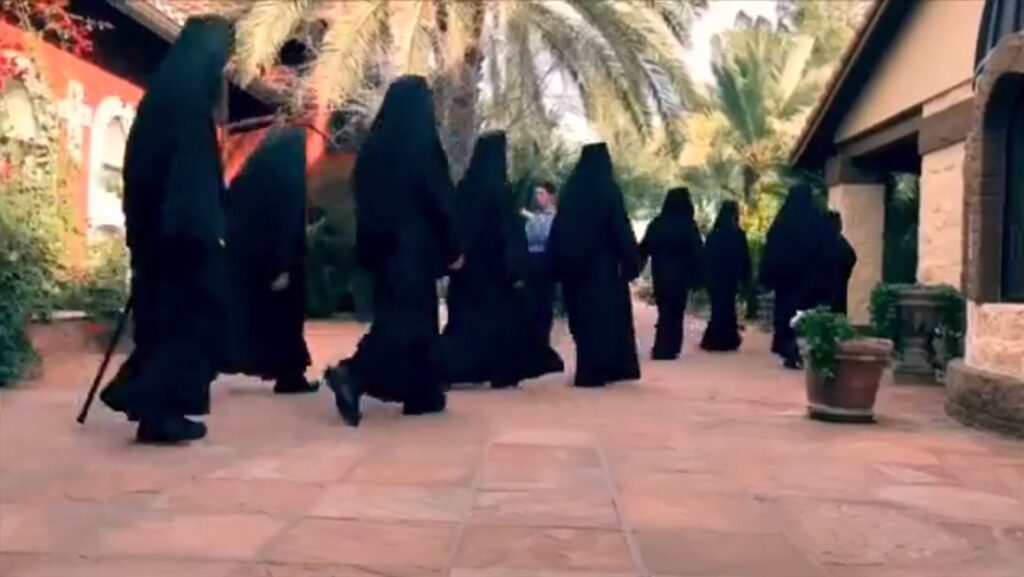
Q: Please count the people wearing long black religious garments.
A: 9